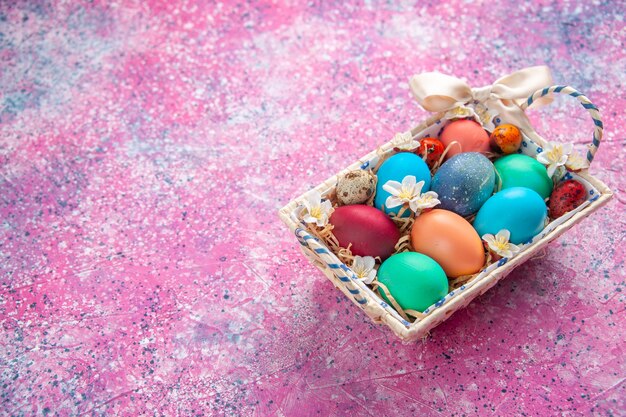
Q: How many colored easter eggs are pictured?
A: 11